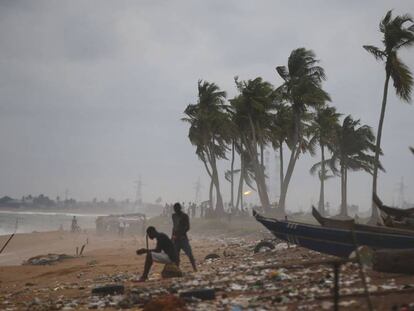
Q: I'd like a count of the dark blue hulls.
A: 1